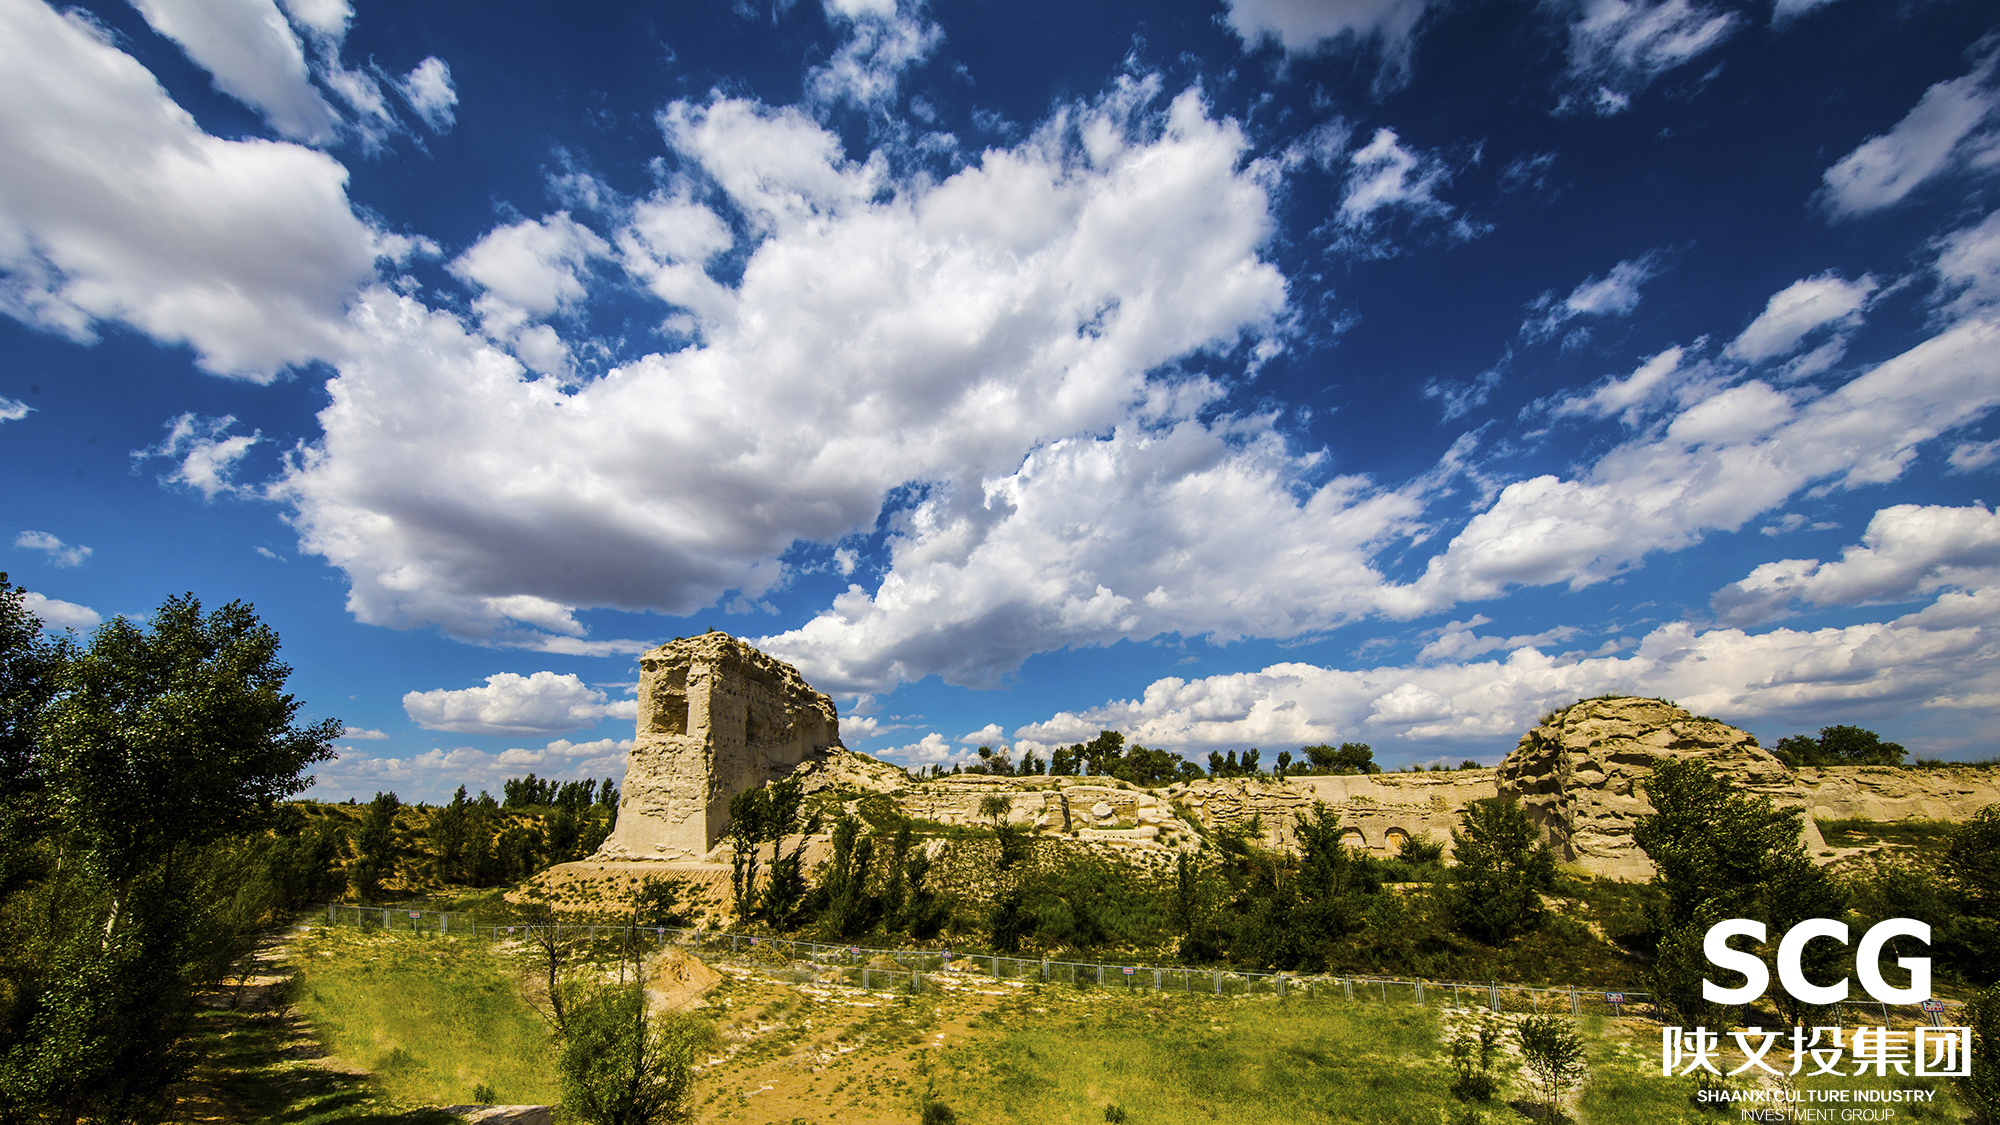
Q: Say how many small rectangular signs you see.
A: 9